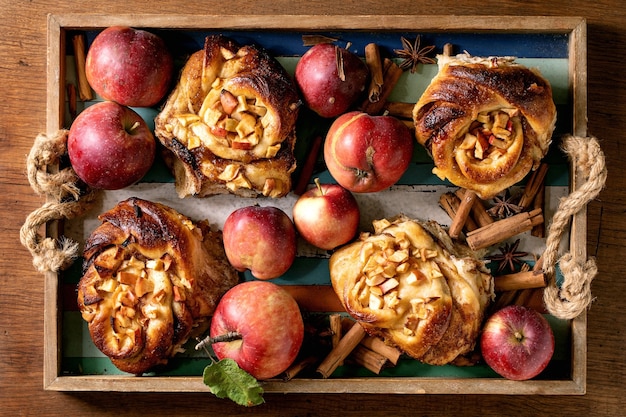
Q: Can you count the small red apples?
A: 8